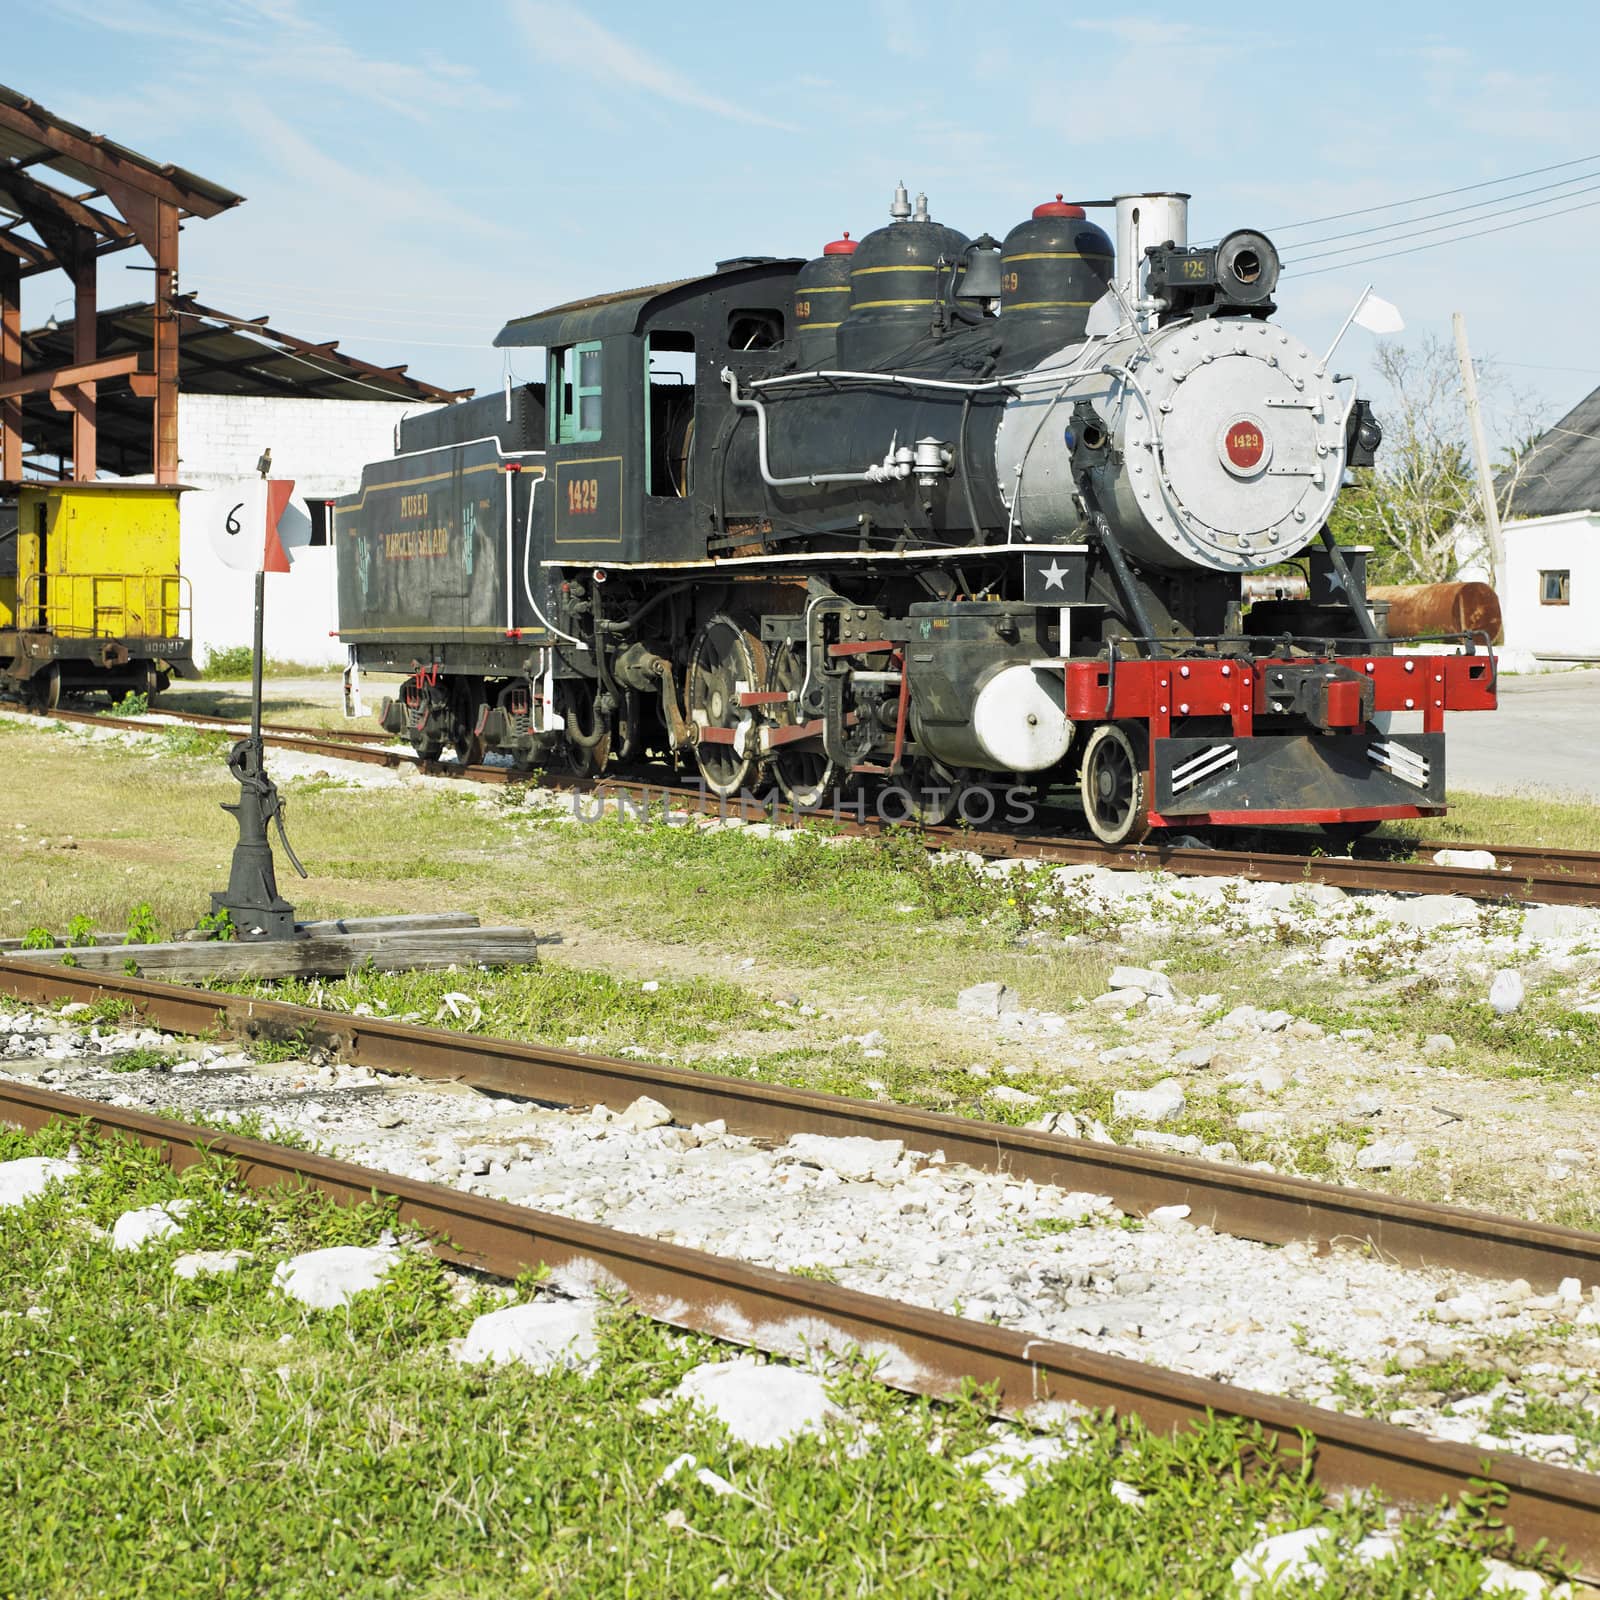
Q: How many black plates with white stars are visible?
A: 2